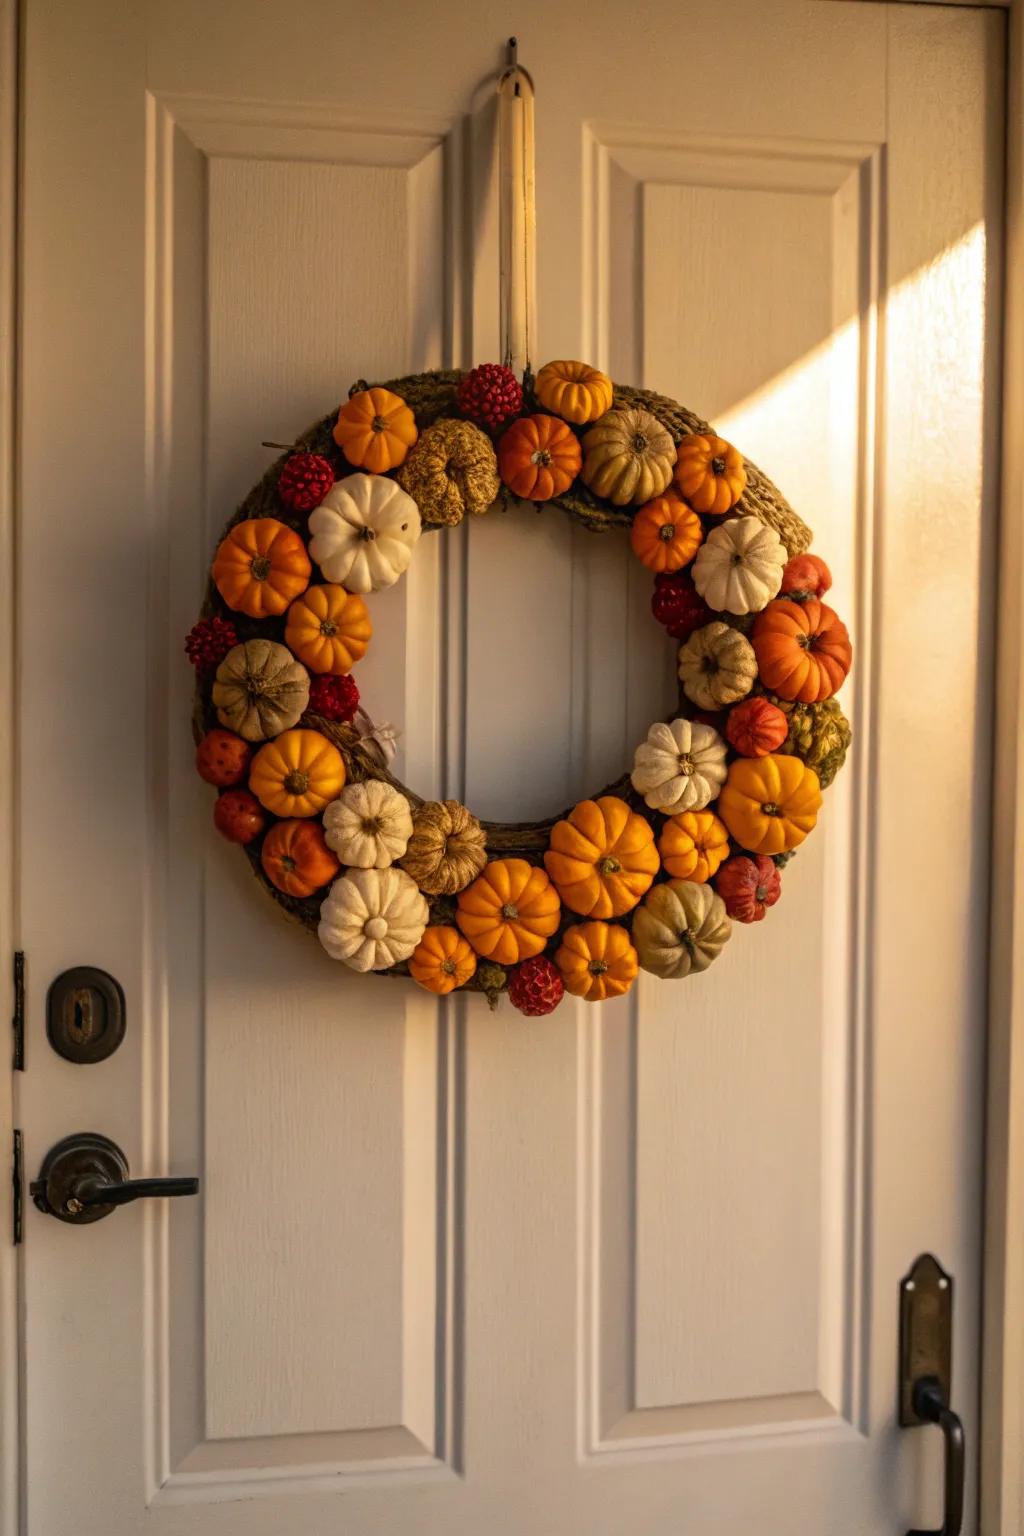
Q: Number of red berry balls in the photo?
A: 6